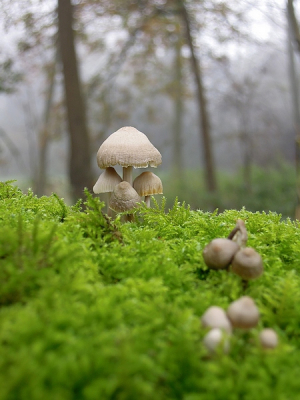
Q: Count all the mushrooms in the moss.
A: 10